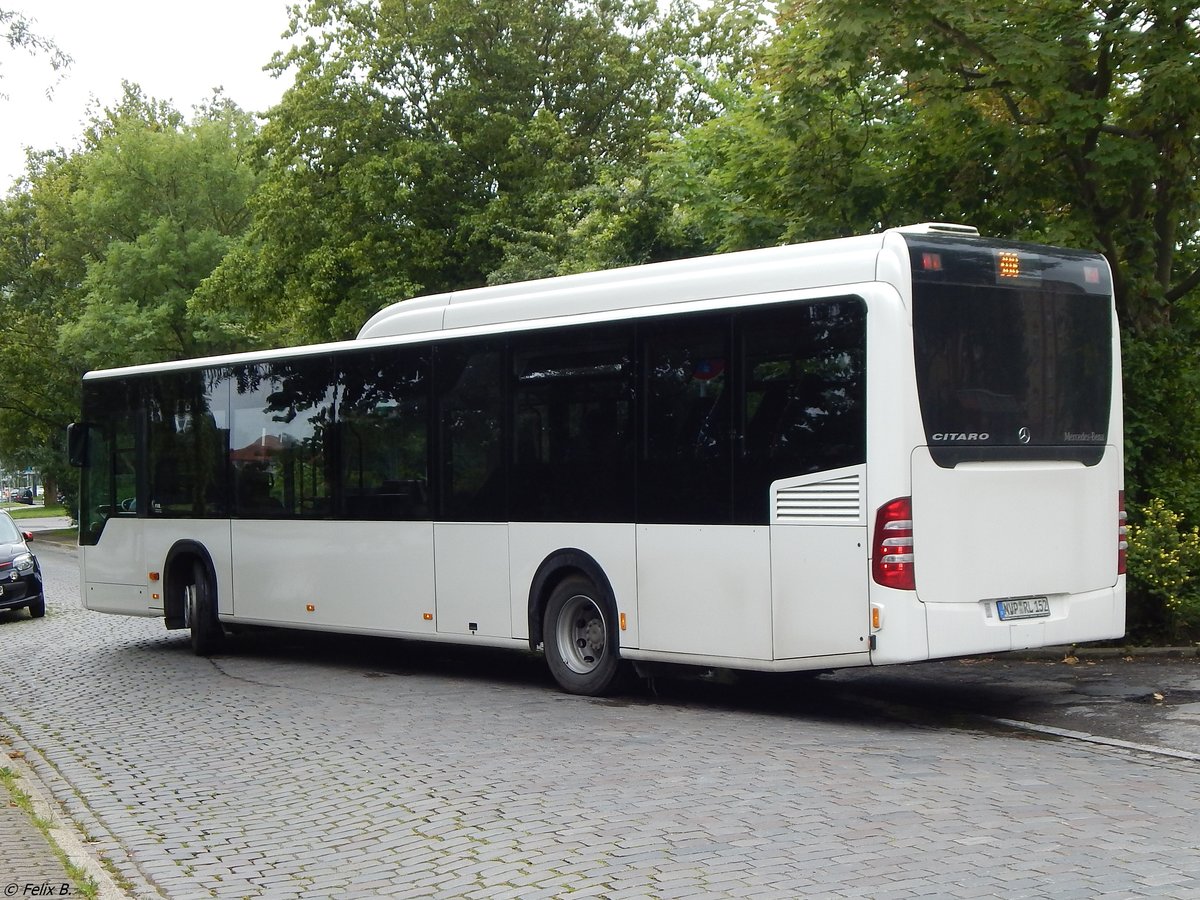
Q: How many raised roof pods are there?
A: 1